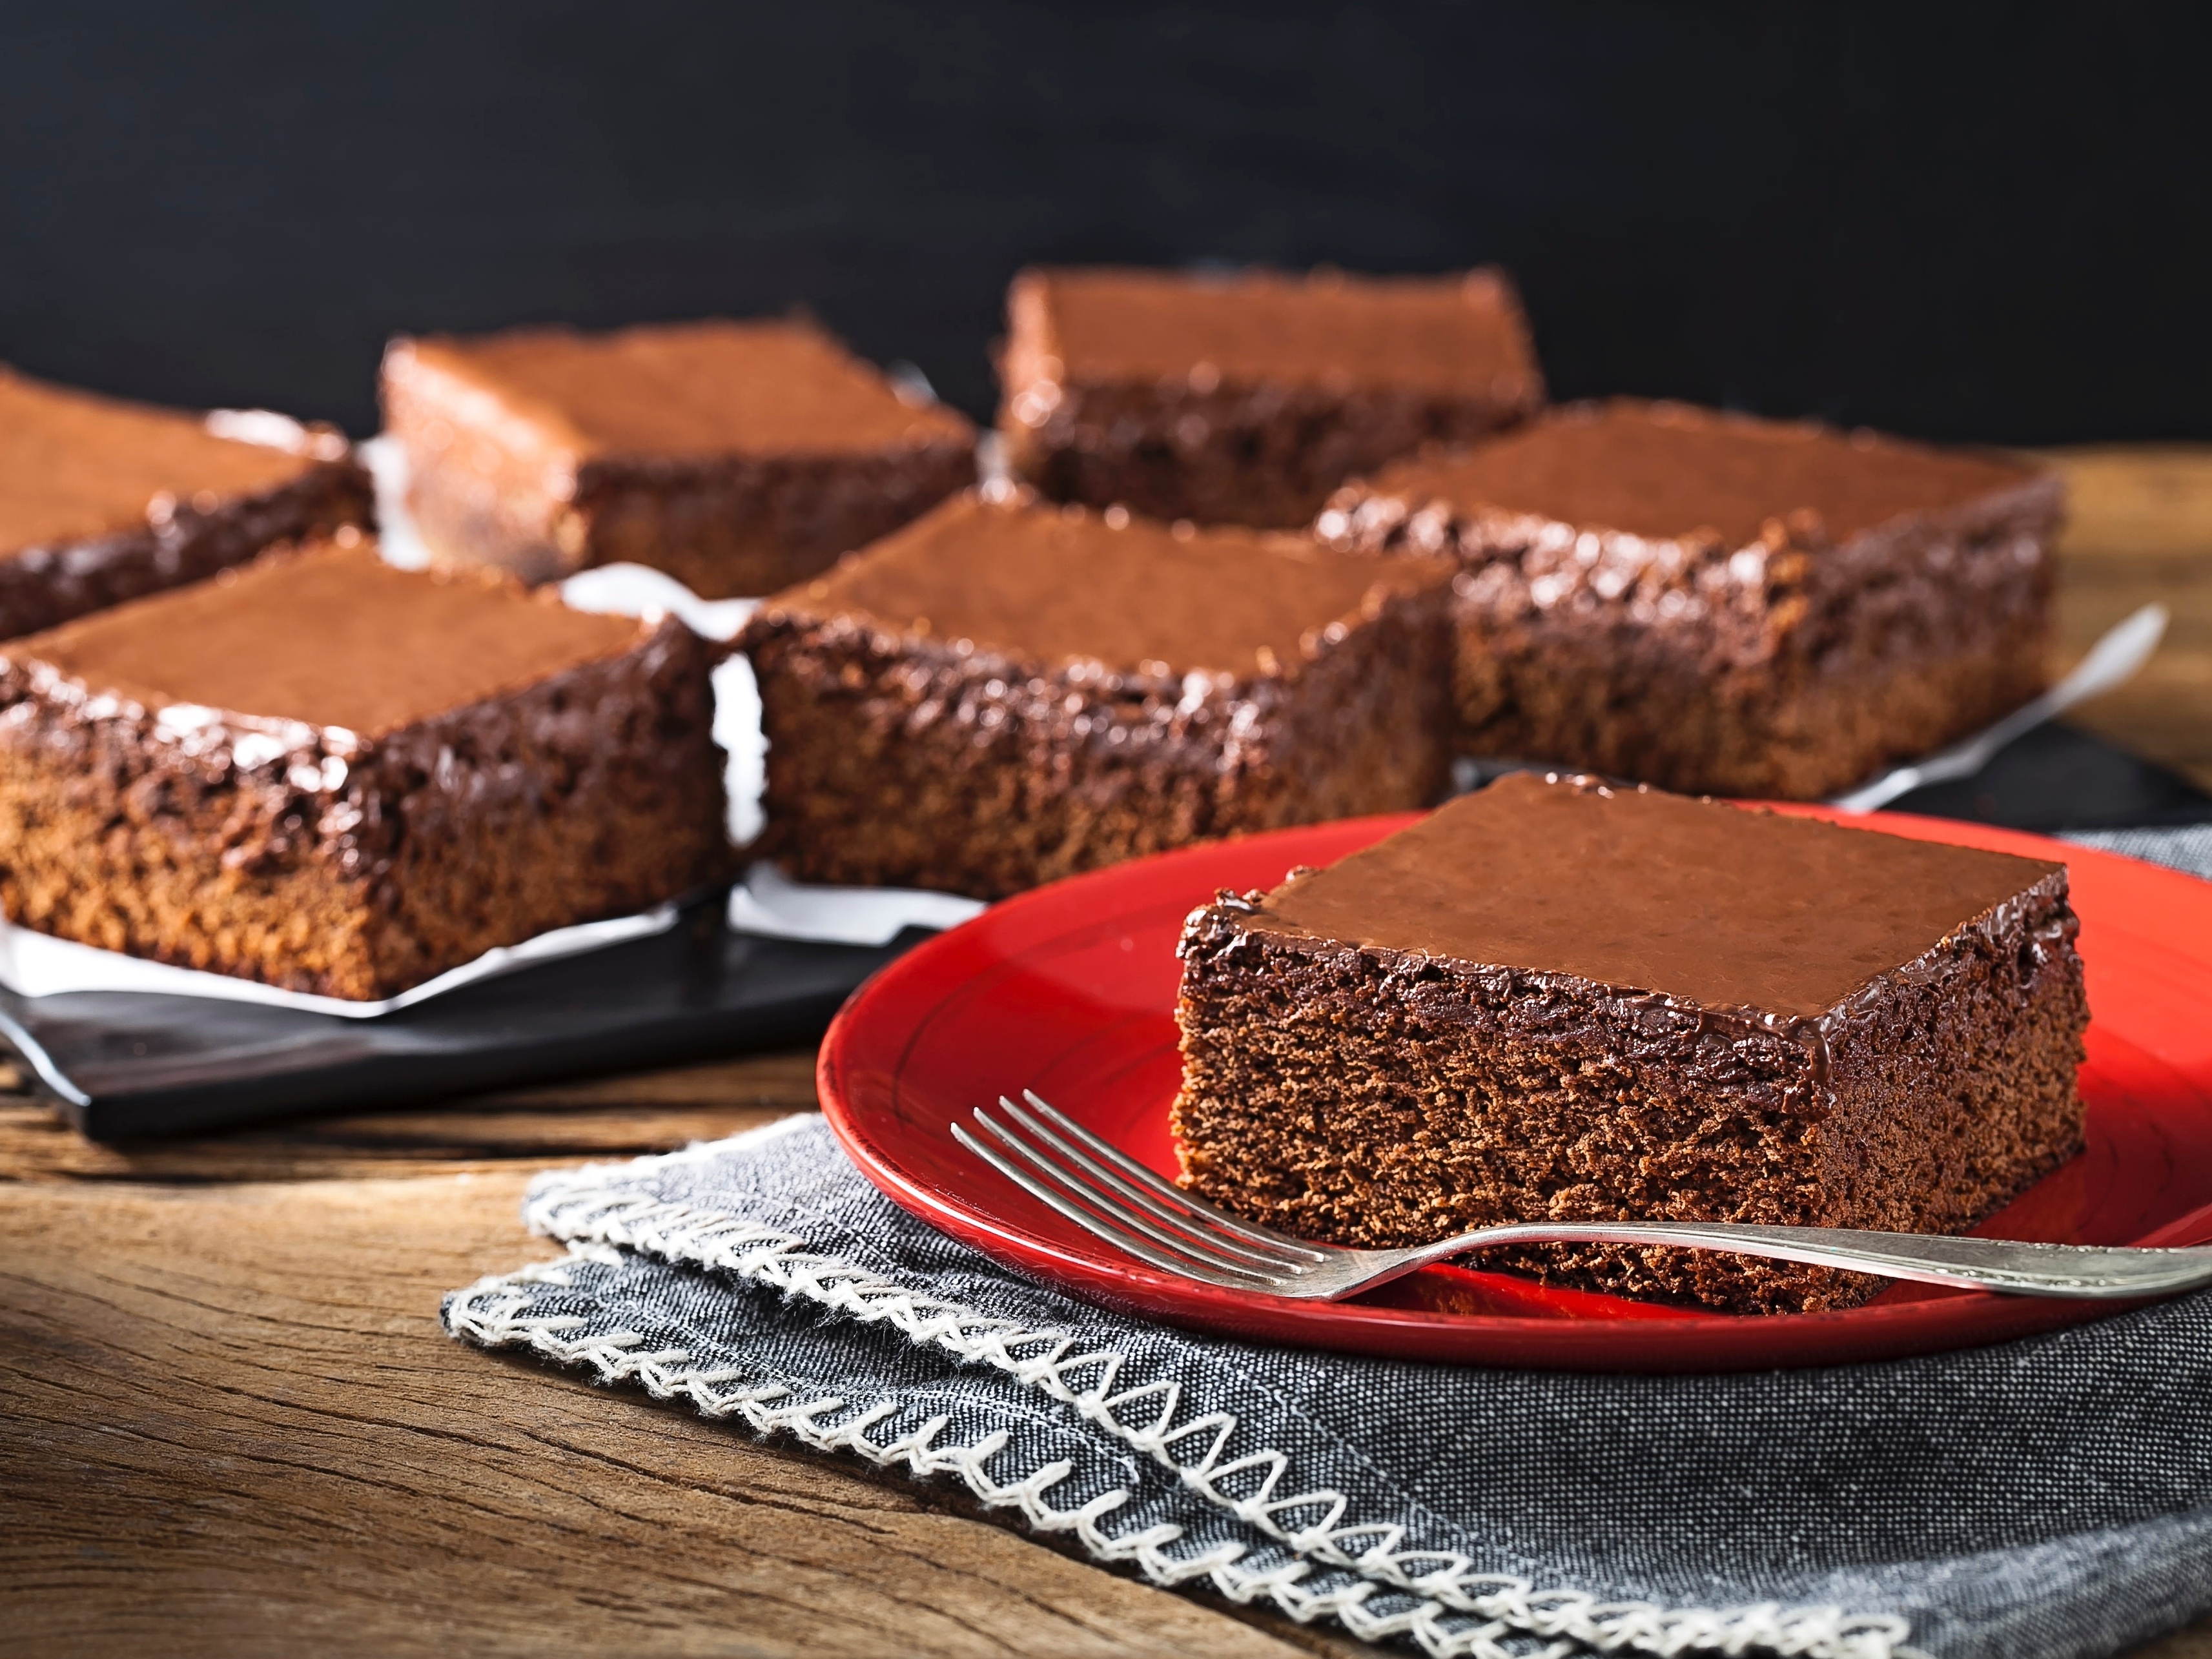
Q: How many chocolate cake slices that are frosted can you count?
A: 7